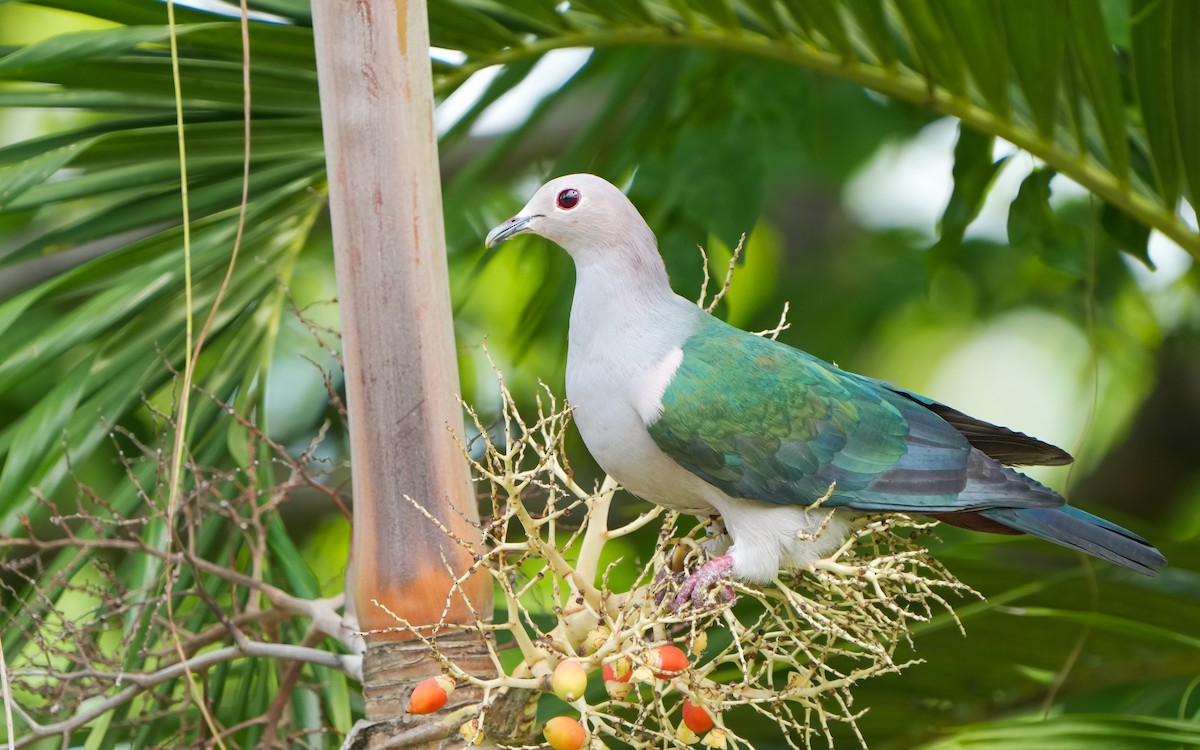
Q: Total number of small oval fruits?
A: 6